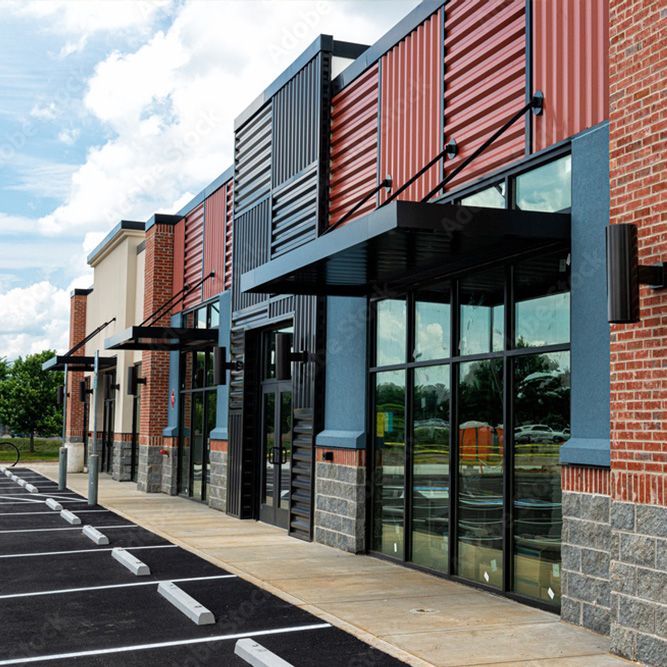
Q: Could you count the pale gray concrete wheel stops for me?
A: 11